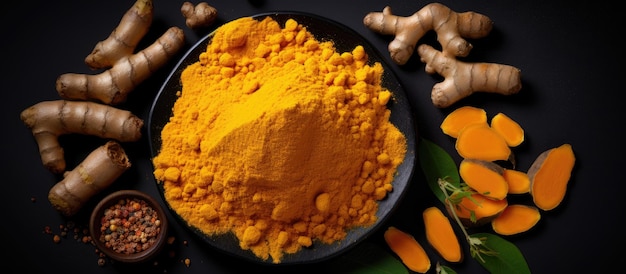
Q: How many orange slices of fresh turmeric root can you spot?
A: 10